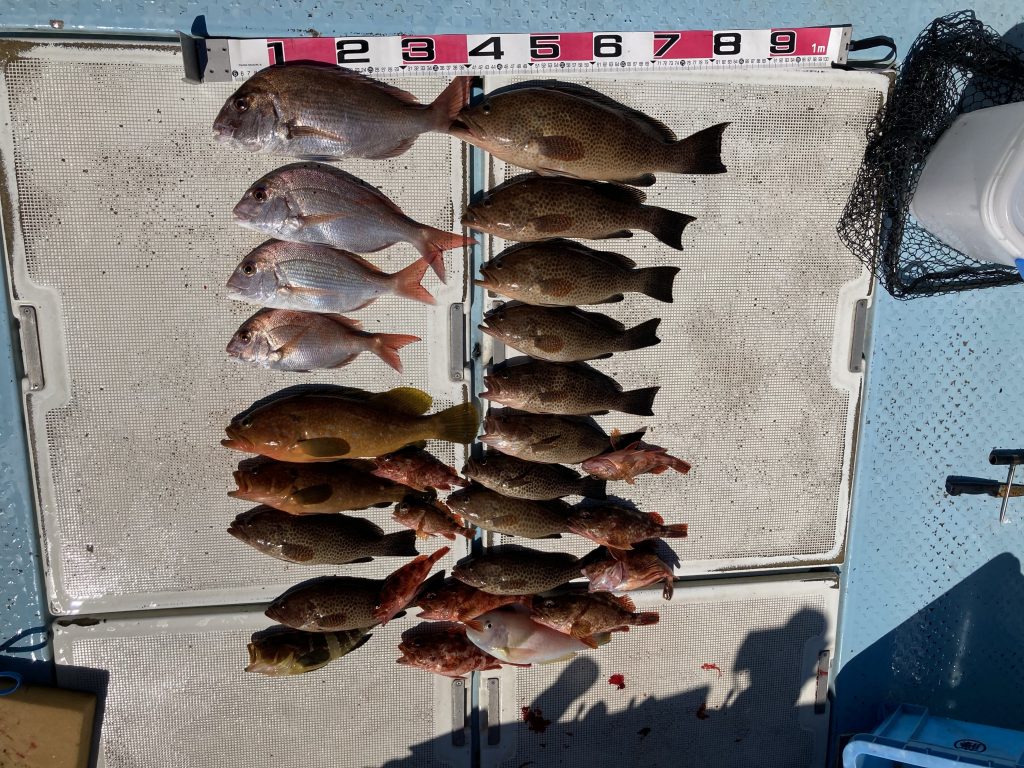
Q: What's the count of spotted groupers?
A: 11